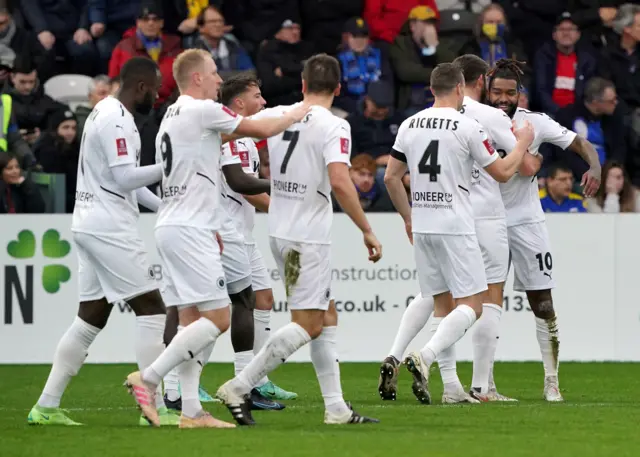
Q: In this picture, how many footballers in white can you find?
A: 8